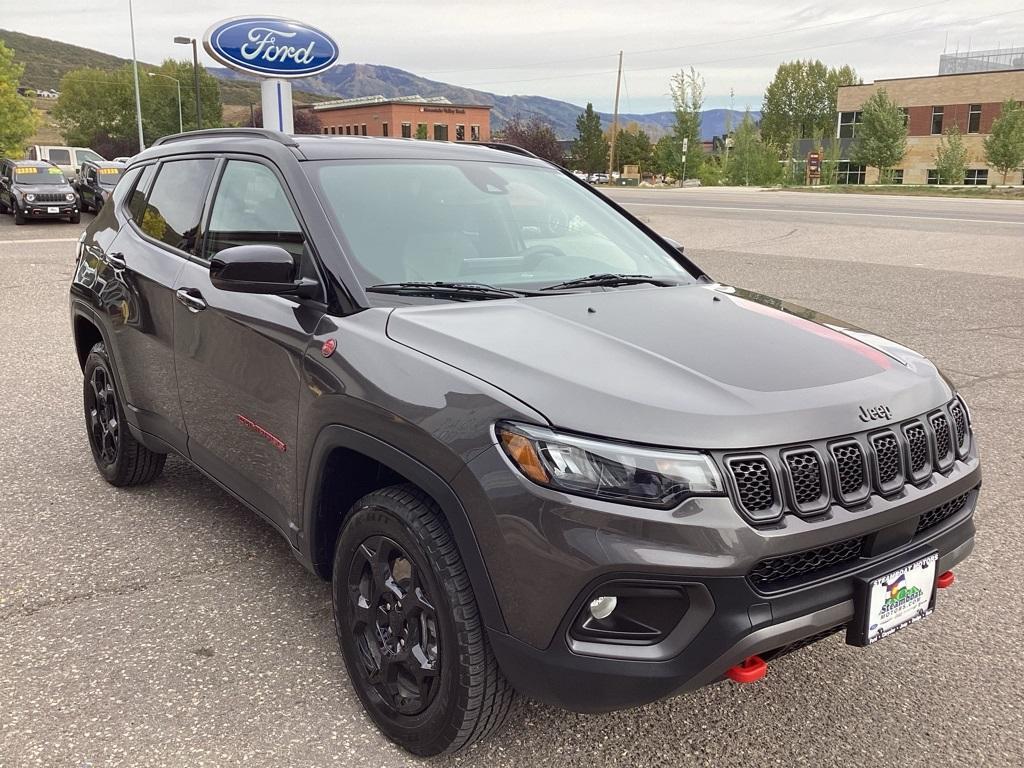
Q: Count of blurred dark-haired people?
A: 0